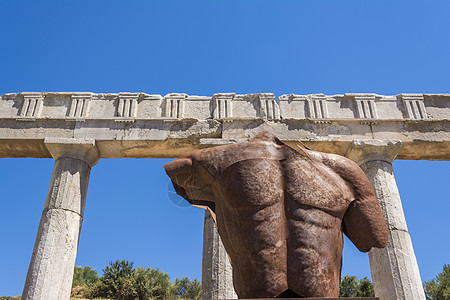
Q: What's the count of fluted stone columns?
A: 3